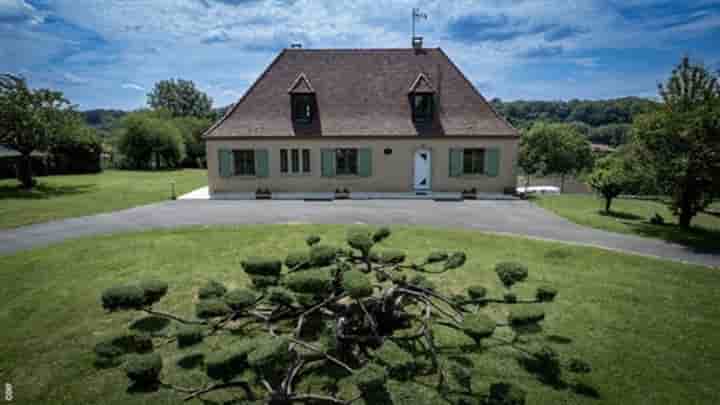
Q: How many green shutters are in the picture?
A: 6